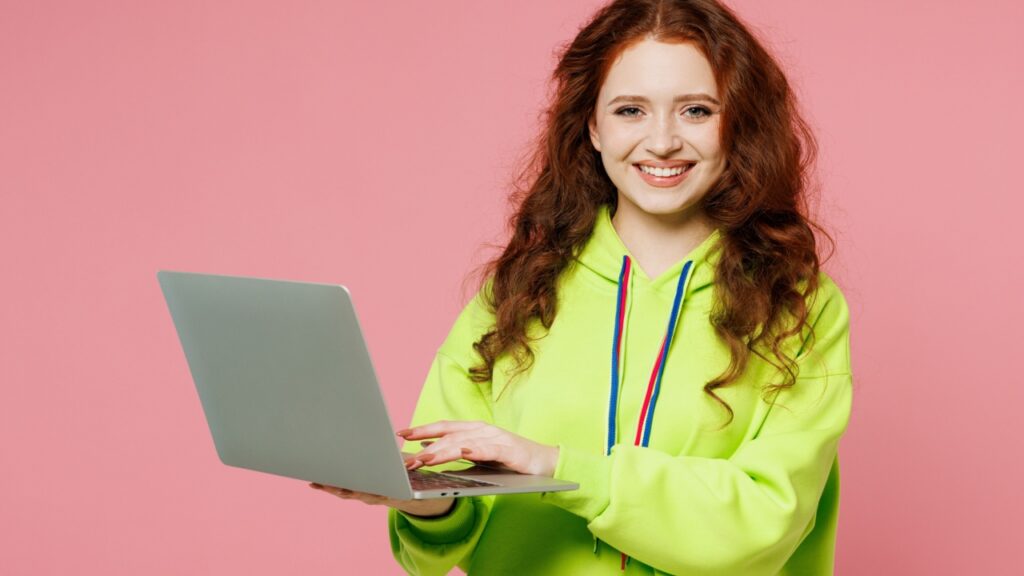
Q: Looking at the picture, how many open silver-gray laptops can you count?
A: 1